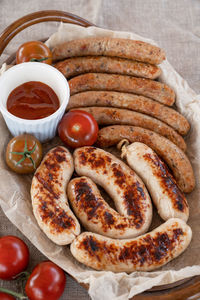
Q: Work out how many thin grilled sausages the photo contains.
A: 6